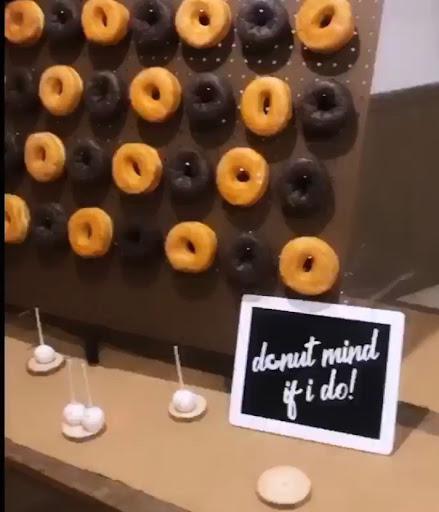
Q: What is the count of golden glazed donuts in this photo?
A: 14